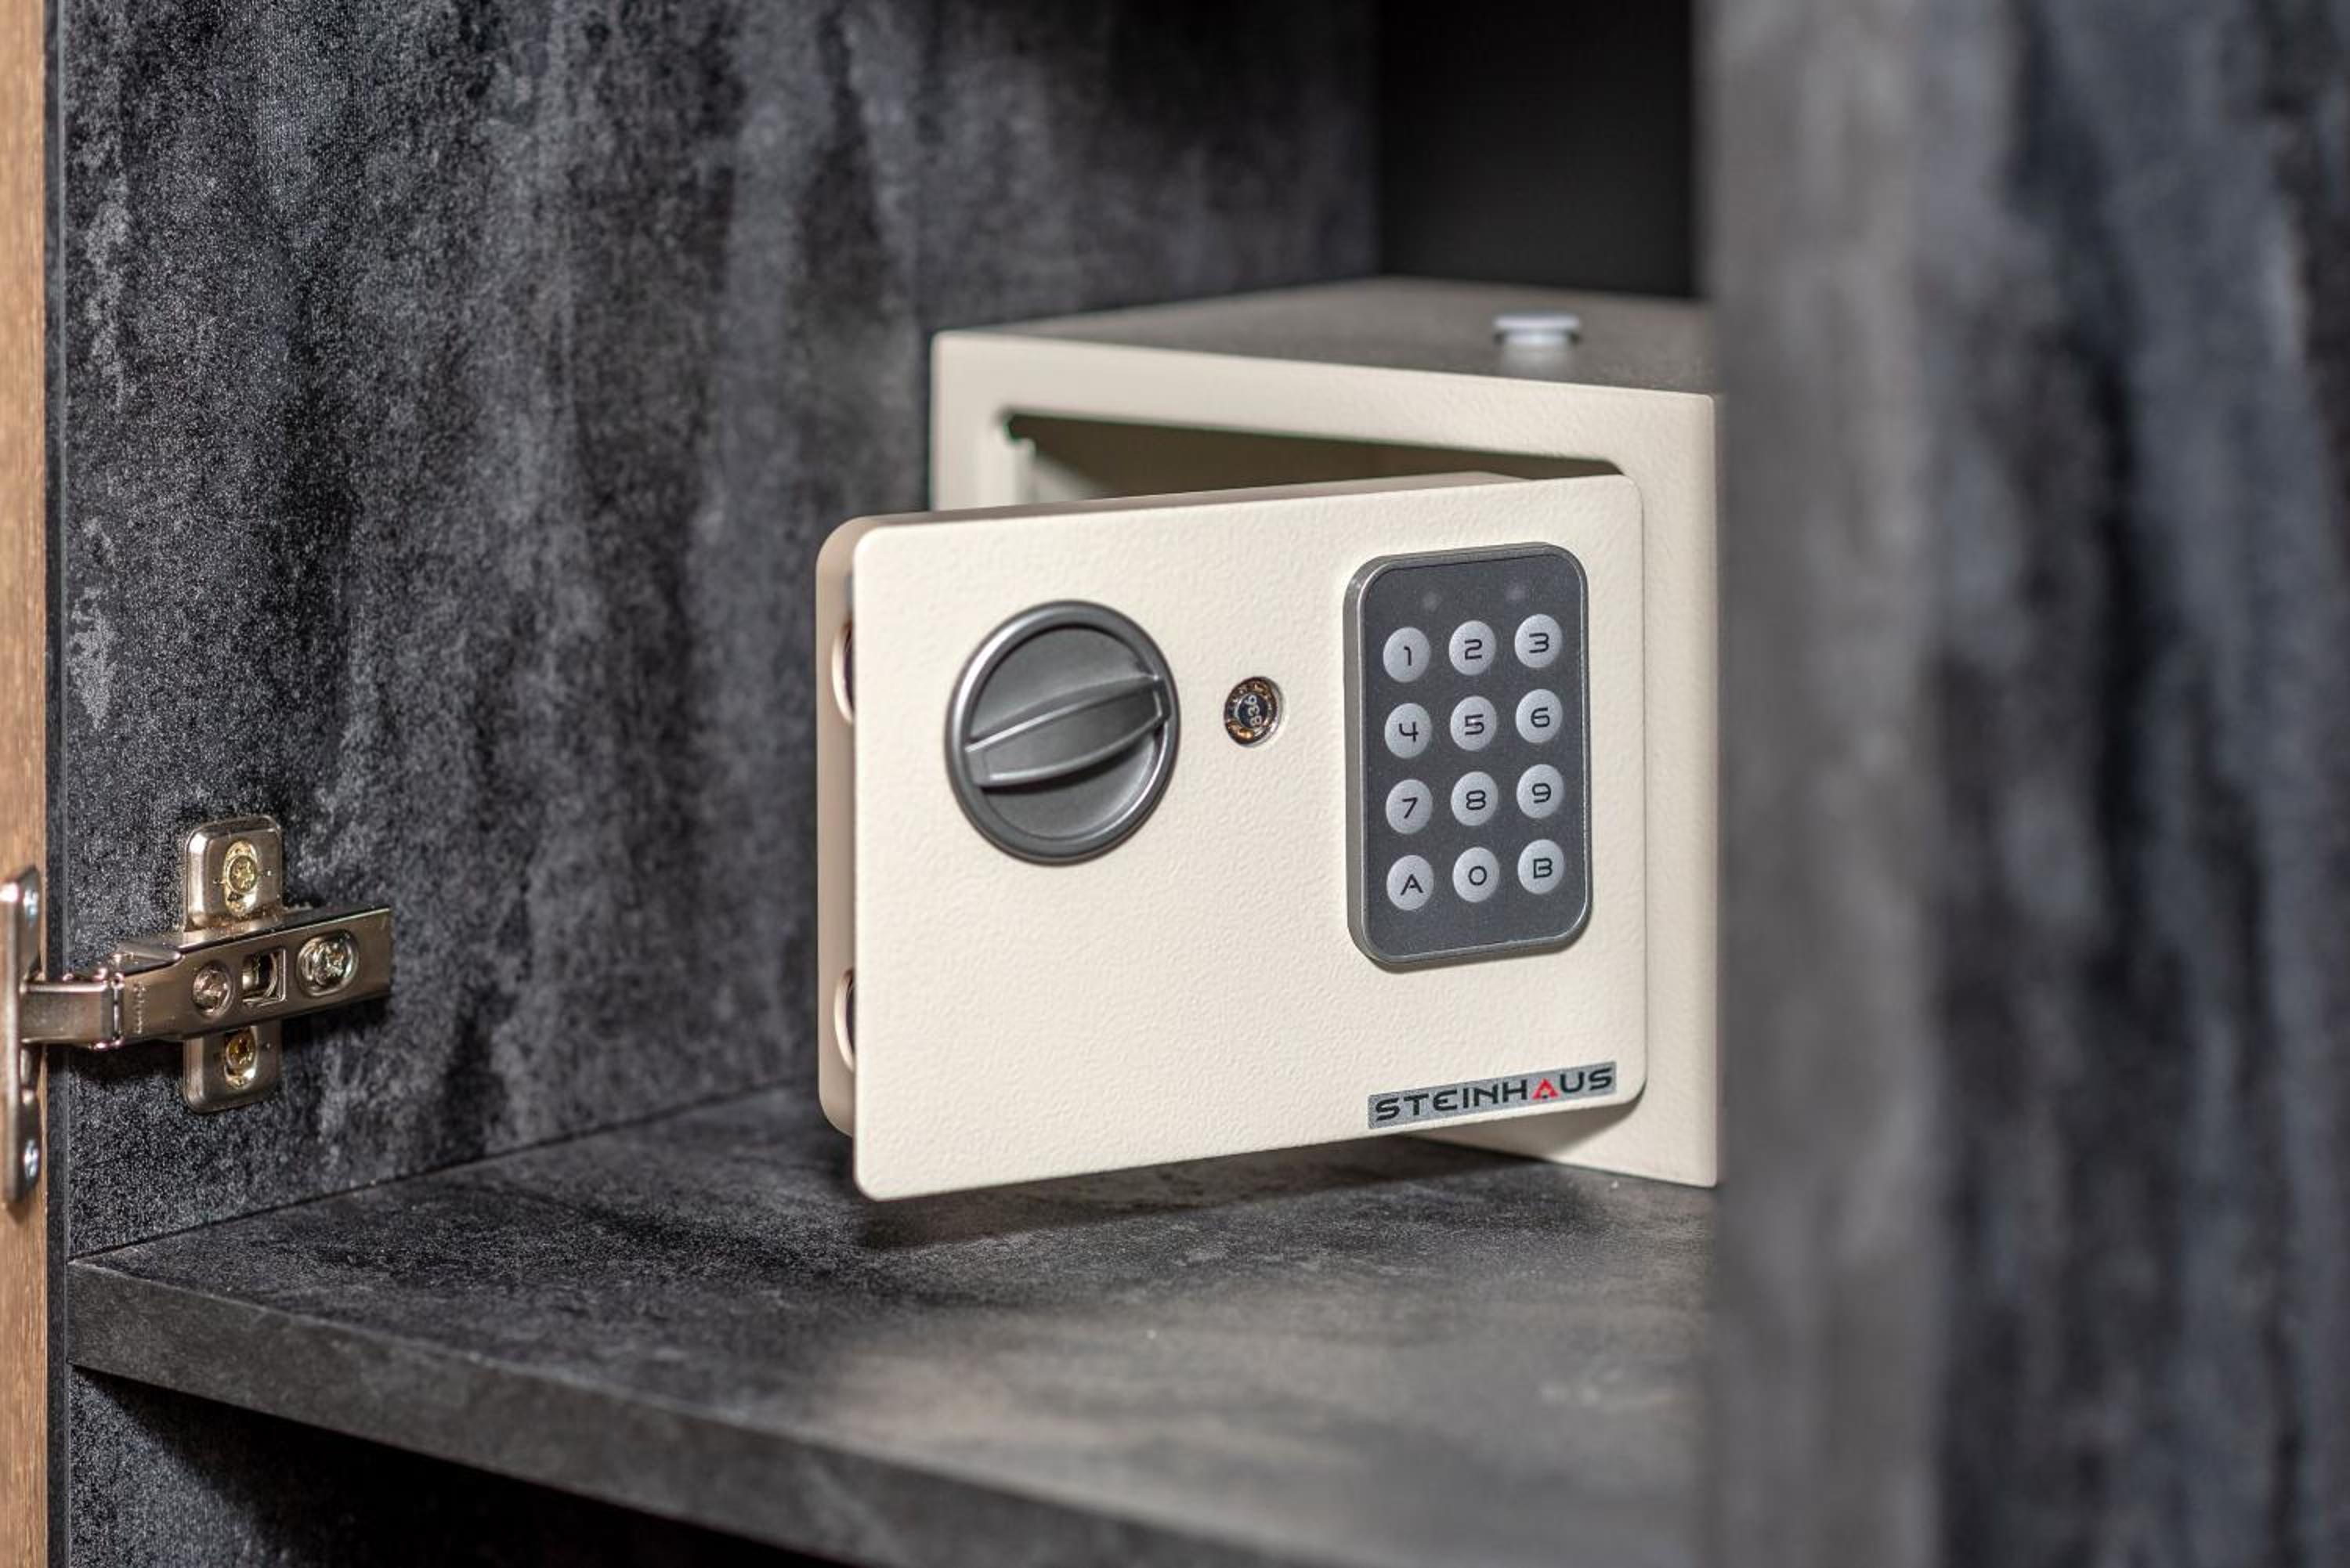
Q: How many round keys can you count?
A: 12